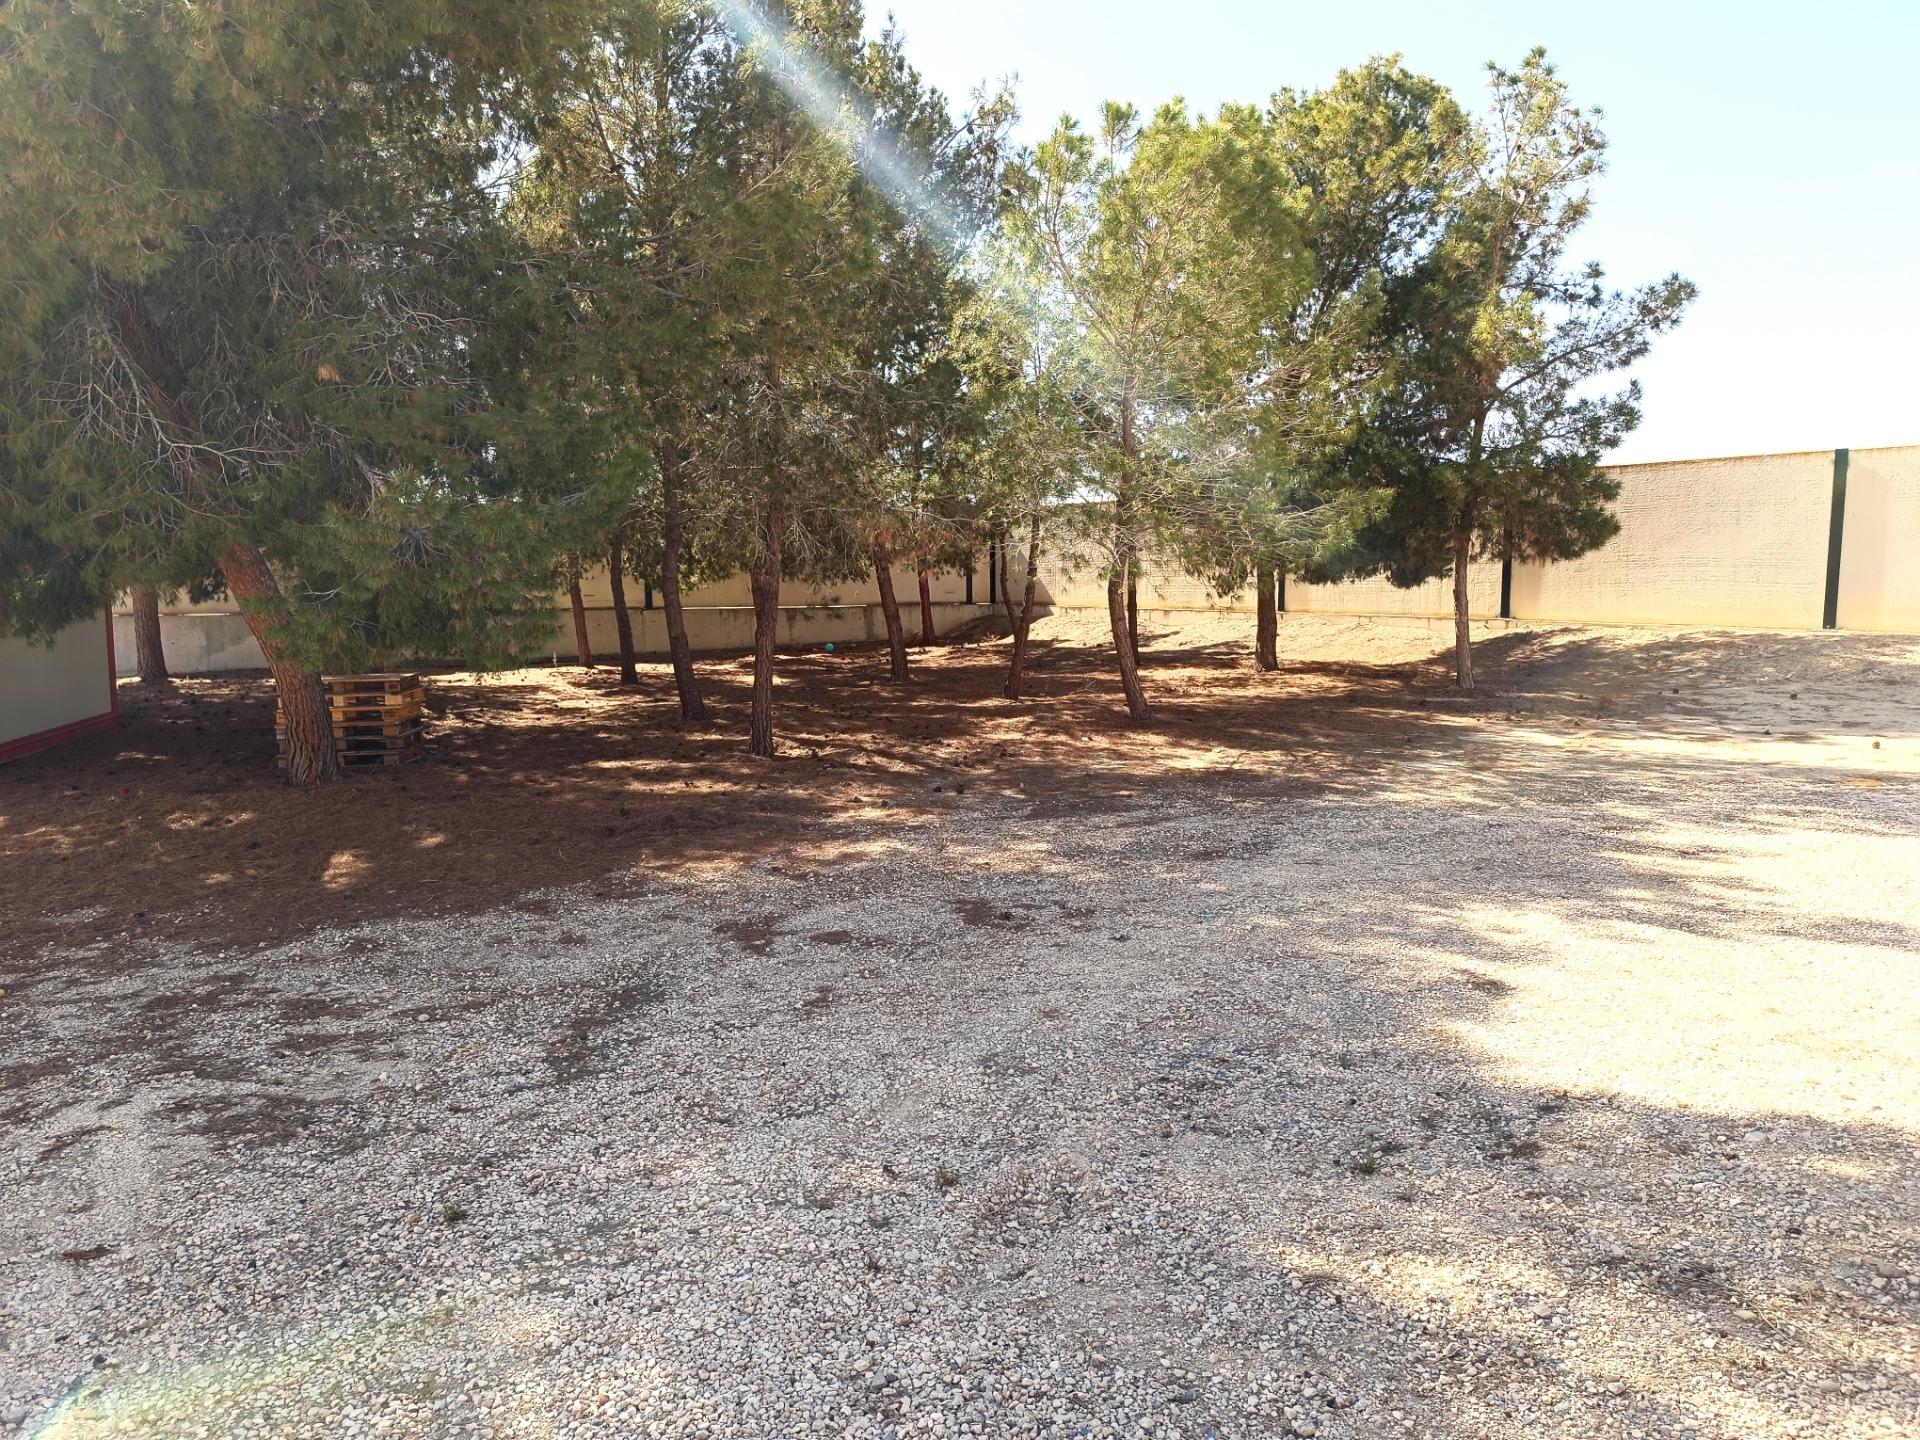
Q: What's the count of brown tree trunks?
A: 13